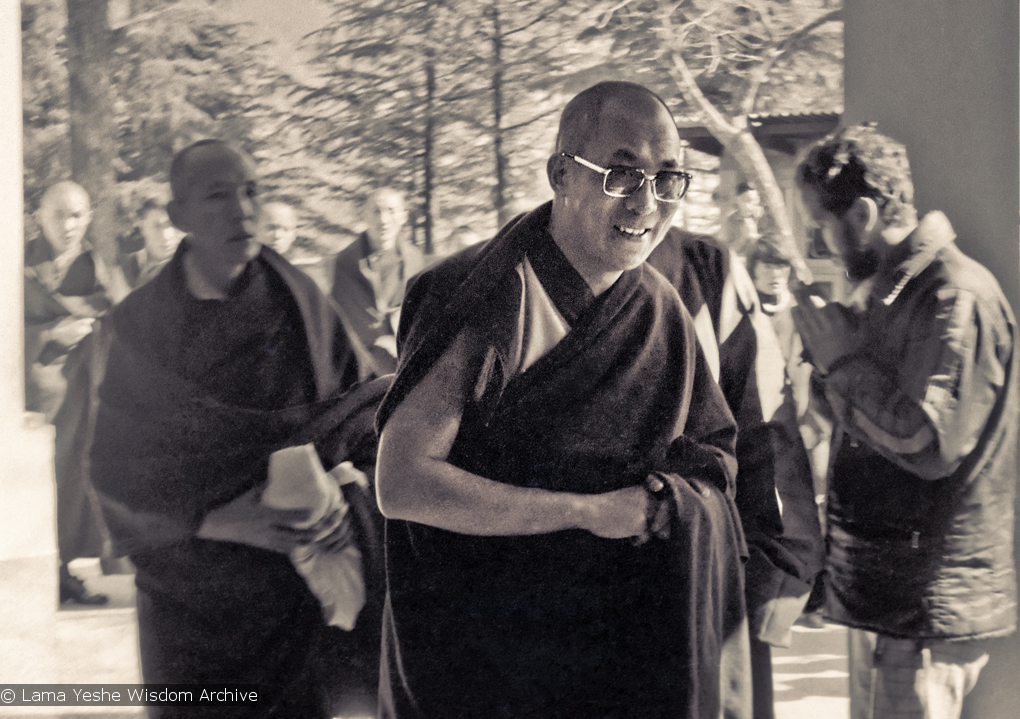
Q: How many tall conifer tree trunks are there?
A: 3